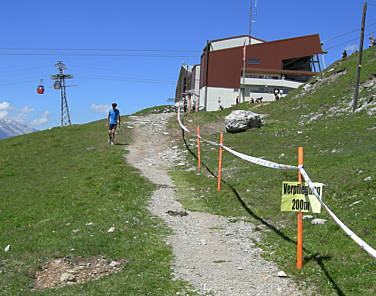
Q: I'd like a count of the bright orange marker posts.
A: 3